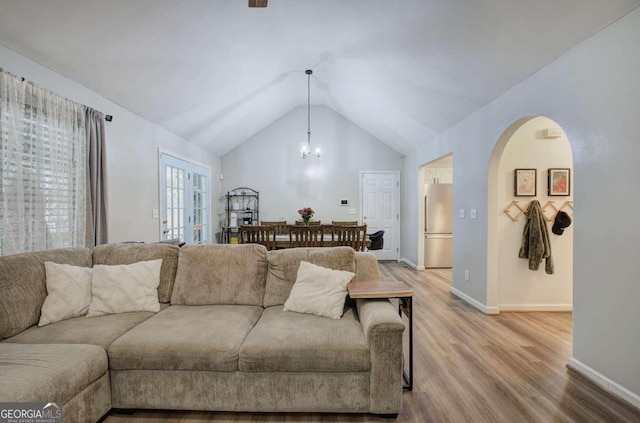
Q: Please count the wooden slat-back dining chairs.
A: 6